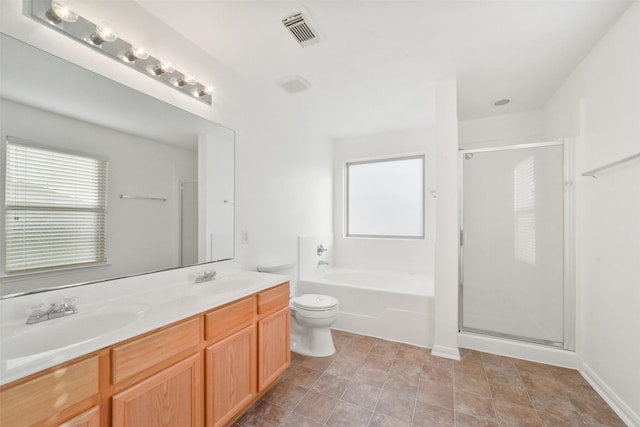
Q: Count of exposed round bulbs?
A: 6